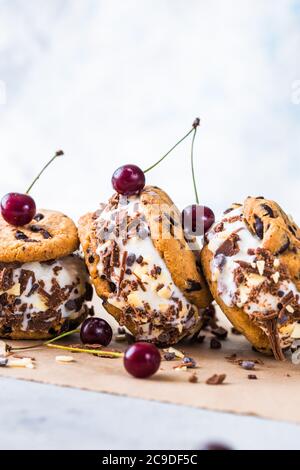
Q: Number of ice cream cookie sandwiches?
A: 3